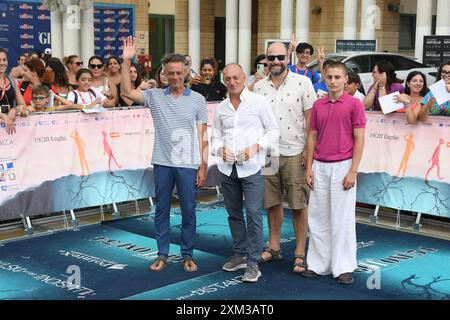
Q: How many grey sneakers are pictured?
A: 2